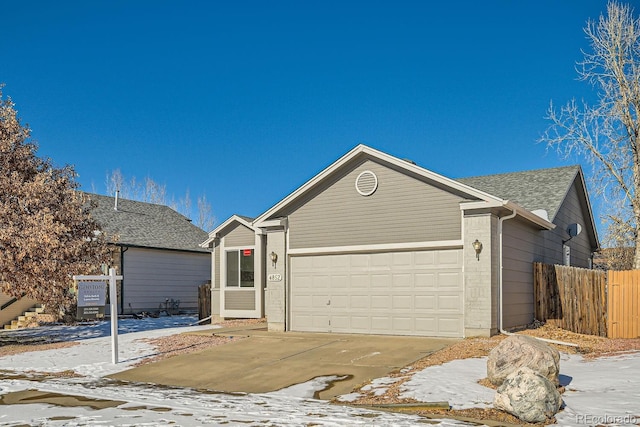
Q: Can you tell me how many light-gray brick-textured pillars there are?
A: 2